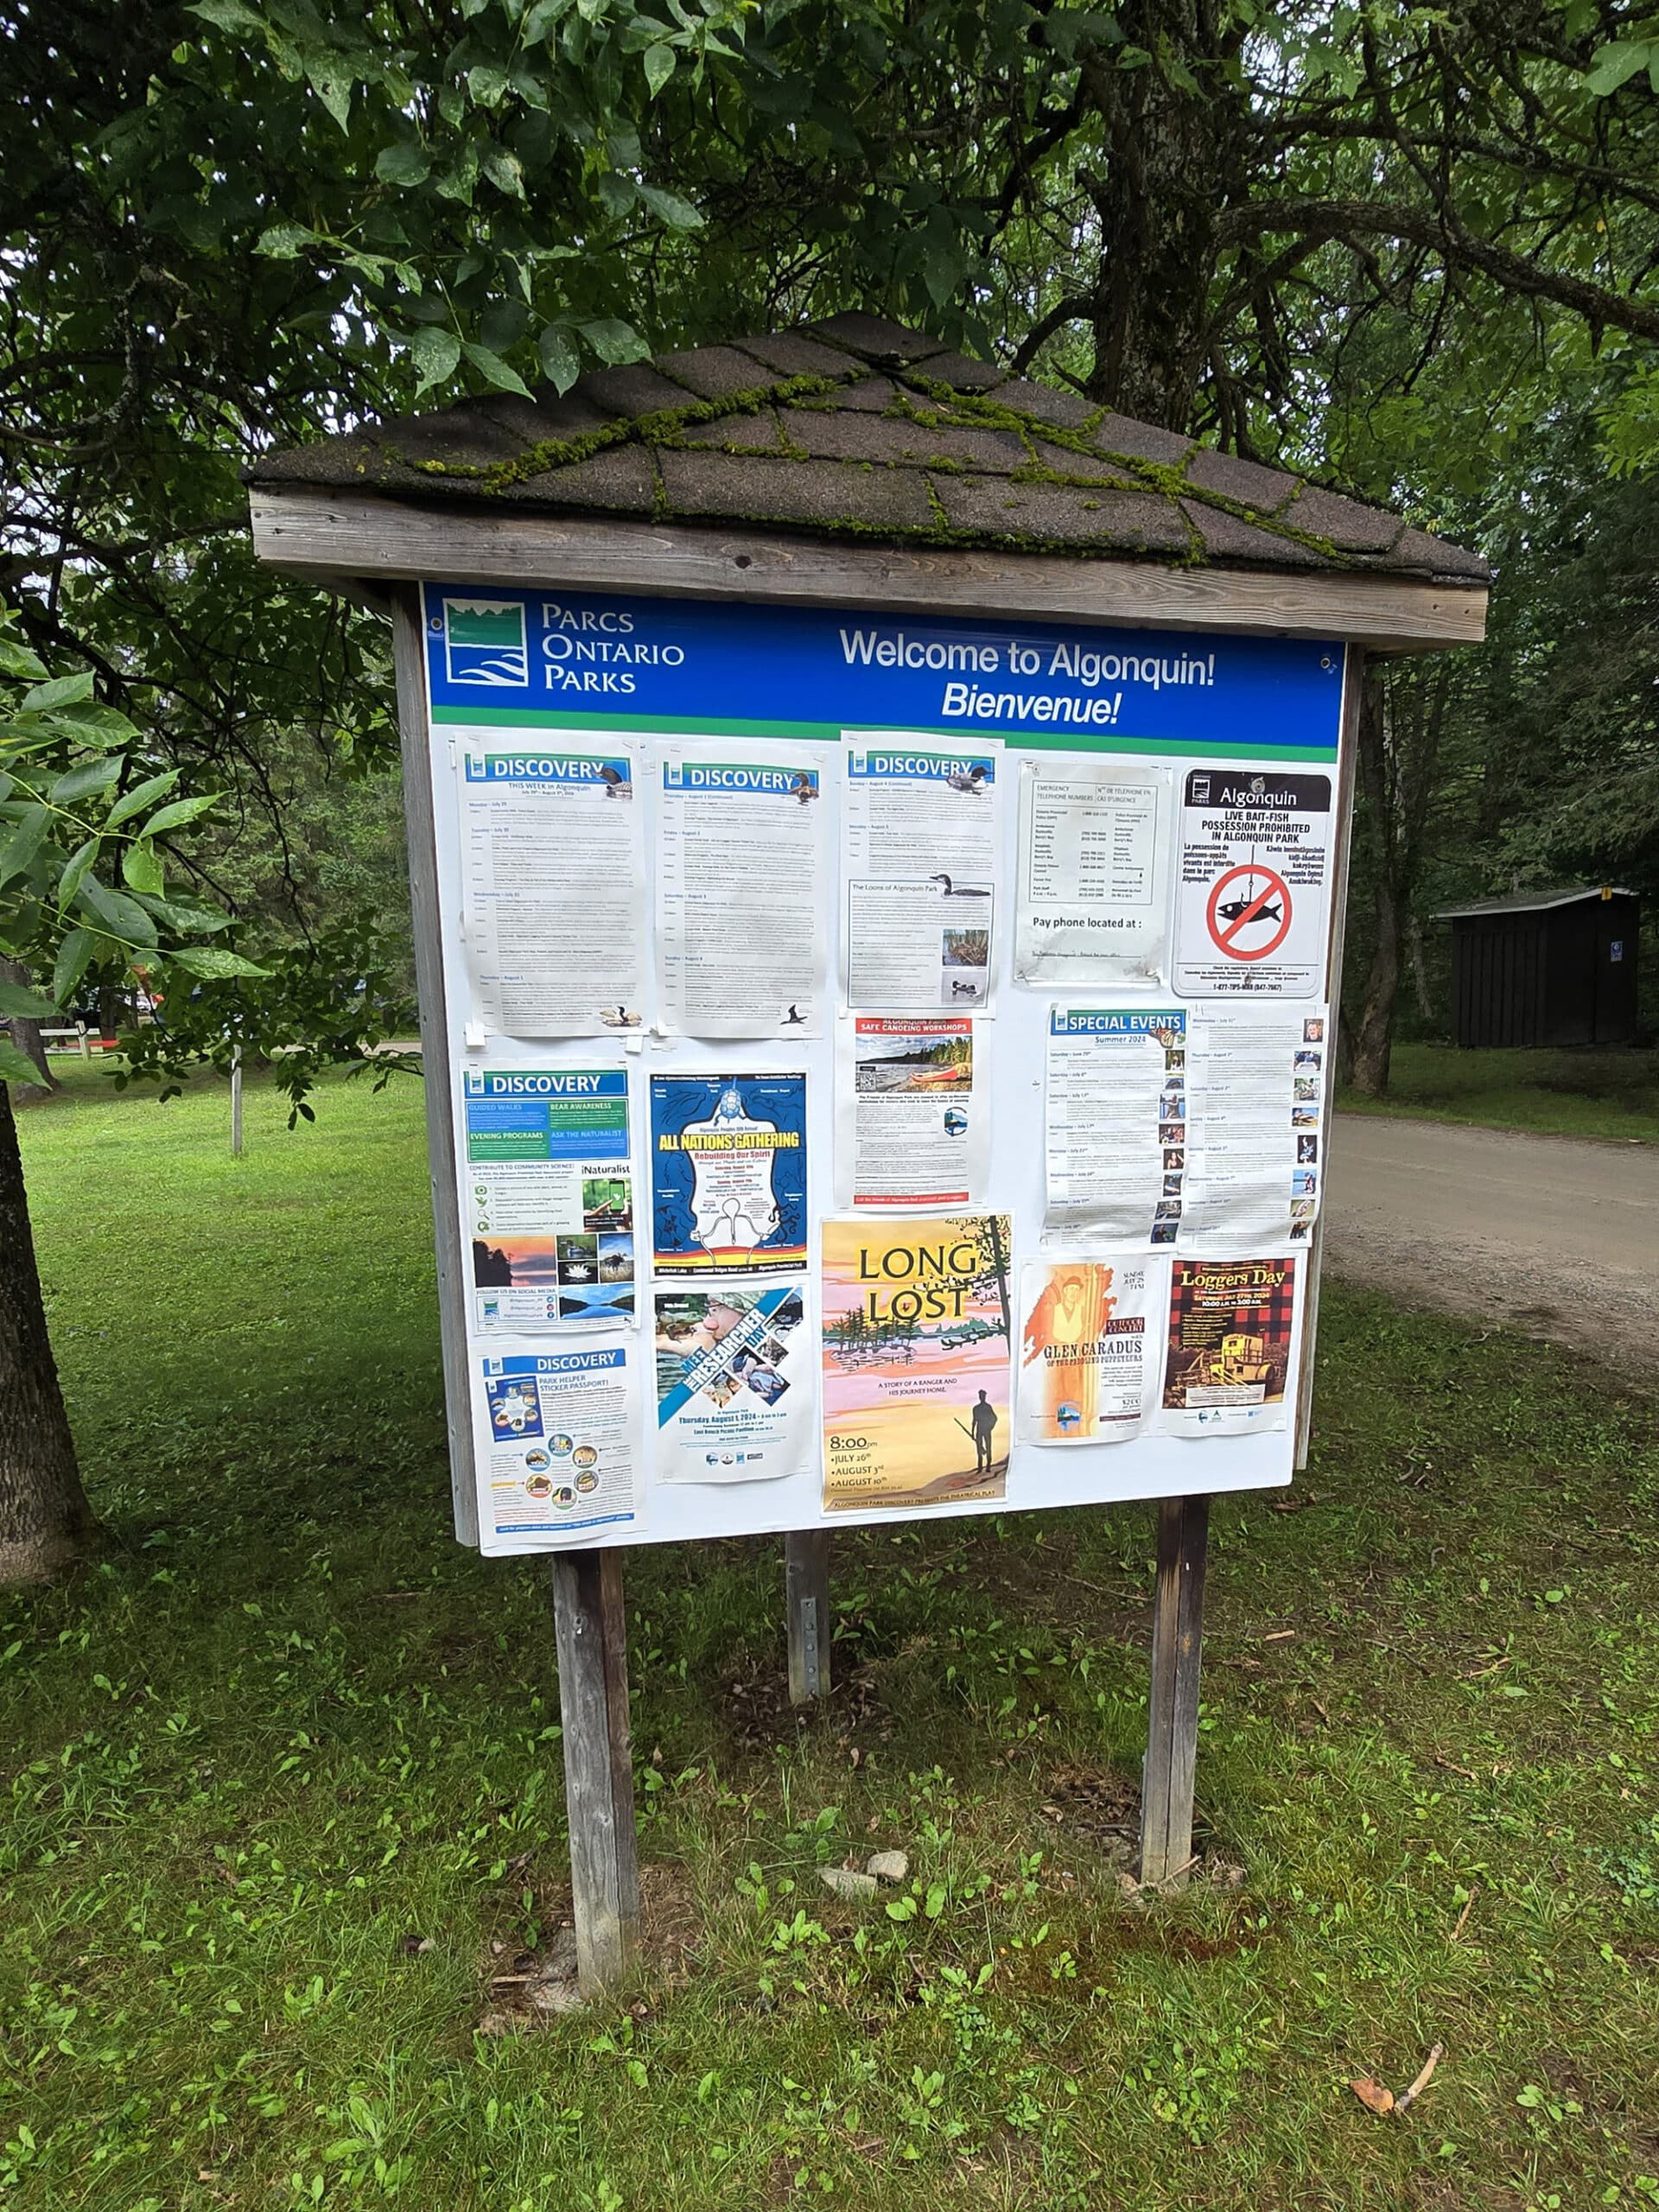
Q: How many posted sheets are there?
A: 15